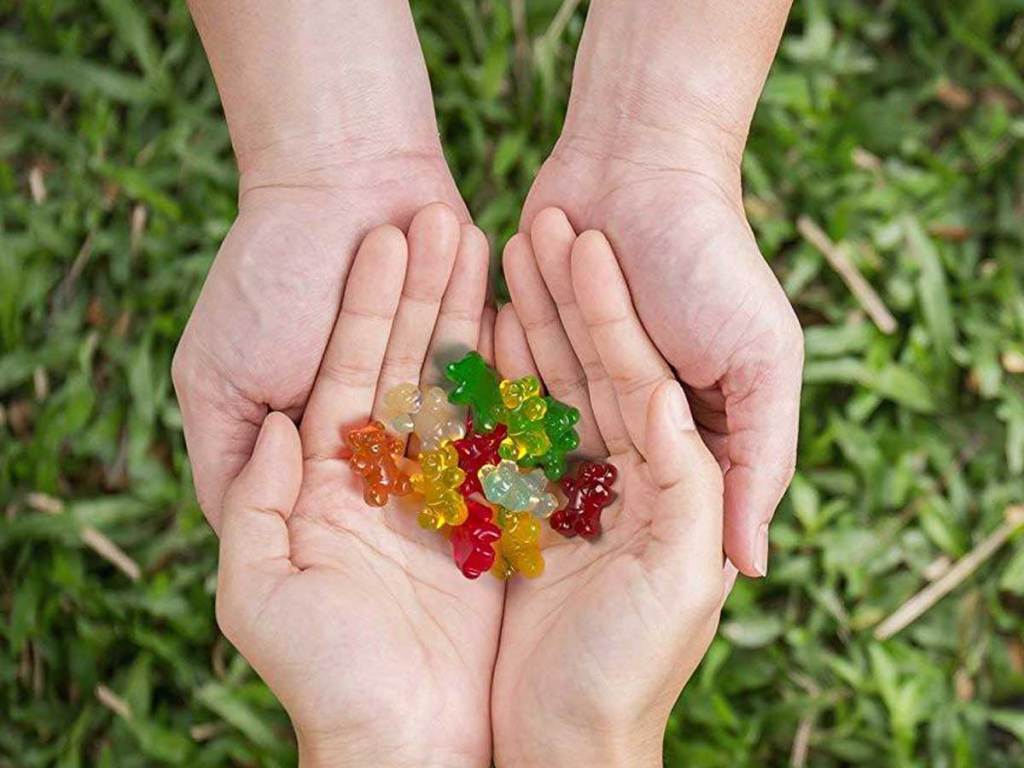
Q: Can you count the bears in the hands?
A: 11